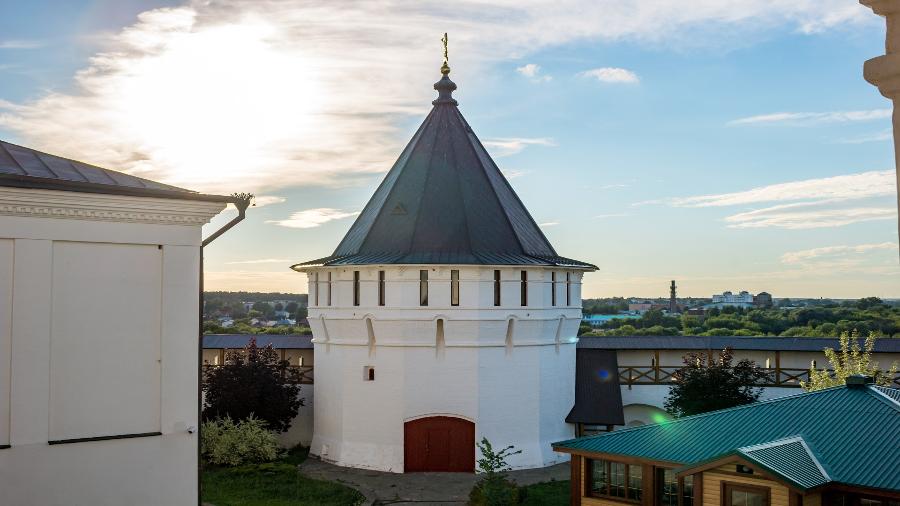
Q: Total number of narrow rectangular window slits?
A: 10